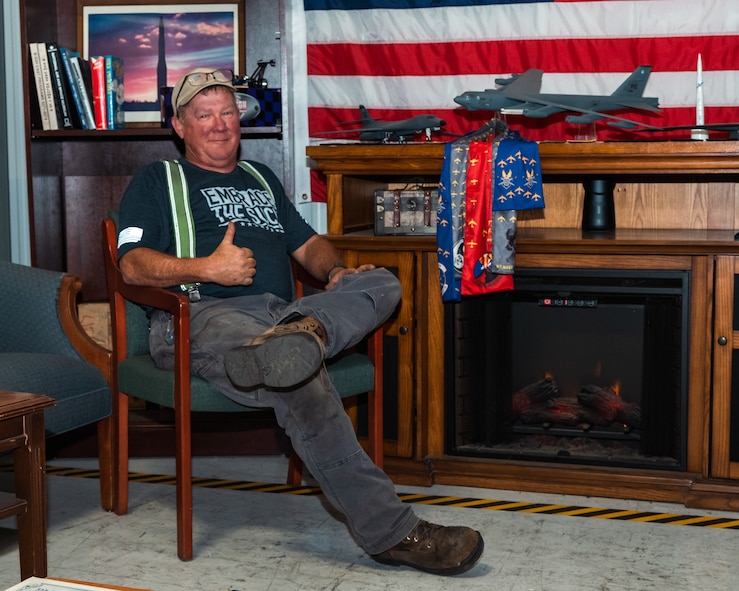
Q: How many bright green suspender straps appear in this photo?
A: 2